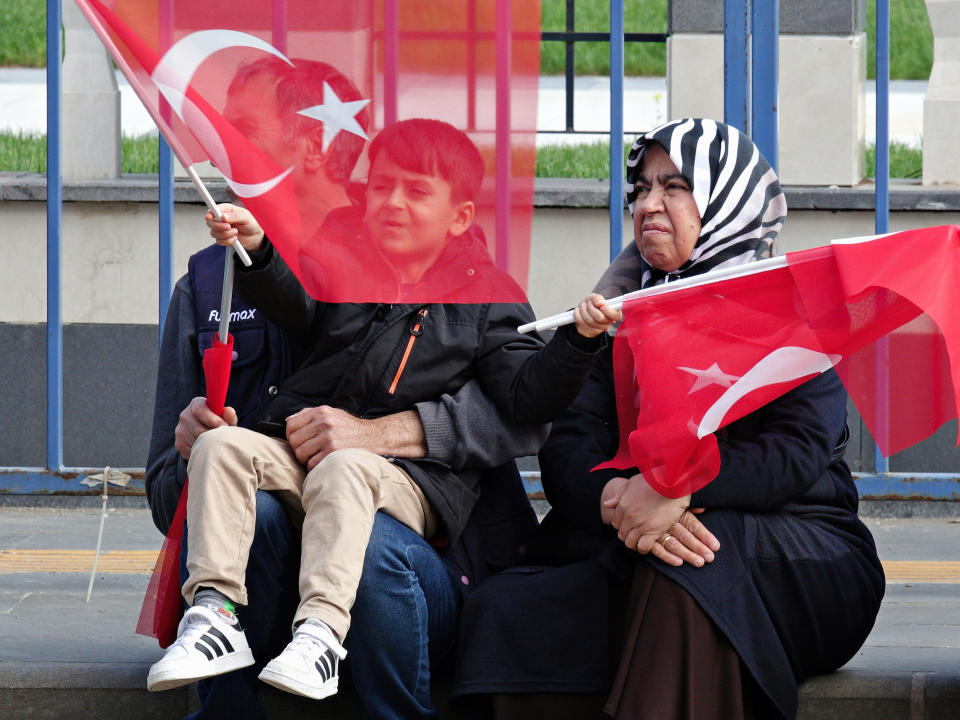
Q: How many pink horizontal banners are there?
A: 0